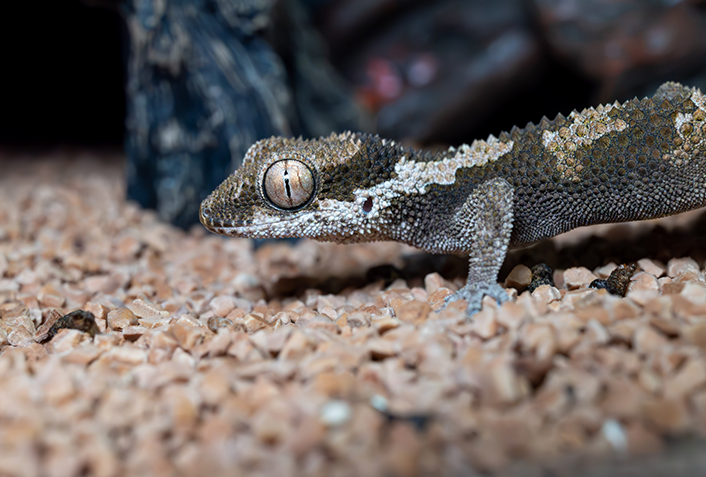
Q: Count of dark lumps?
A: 3